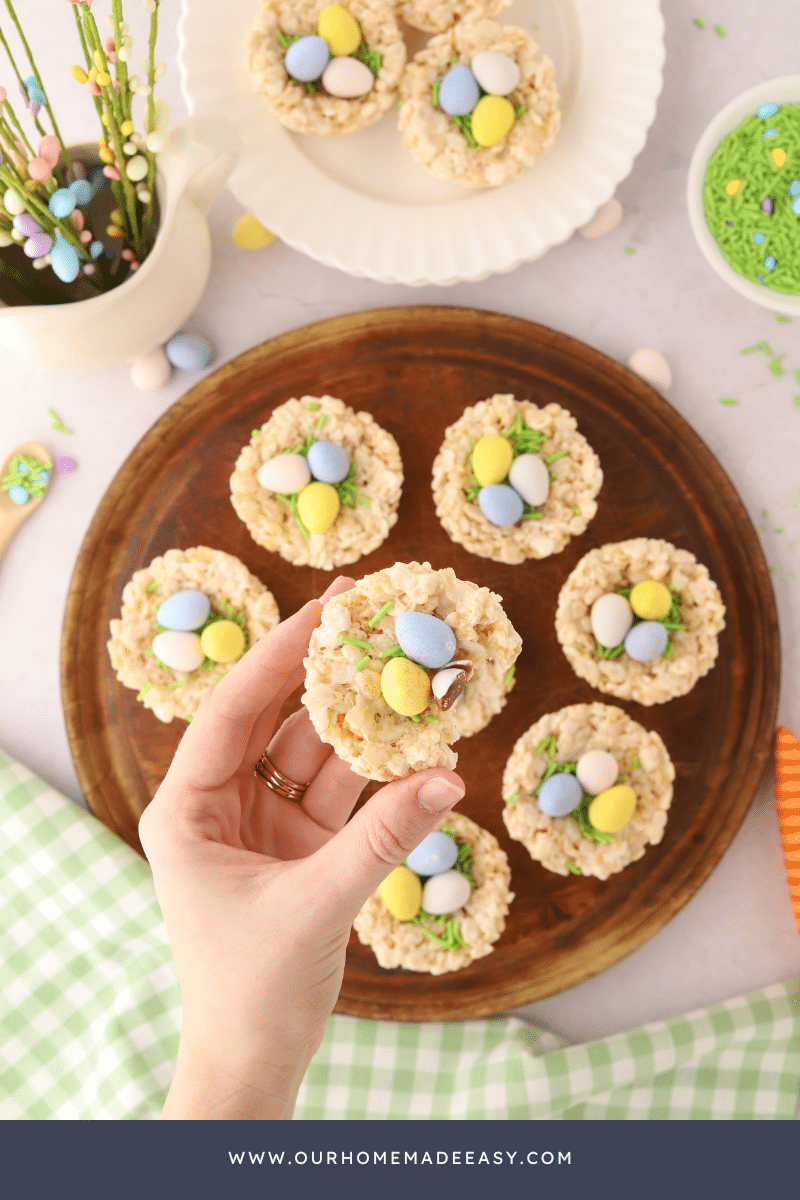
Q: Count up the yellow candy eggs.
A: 10